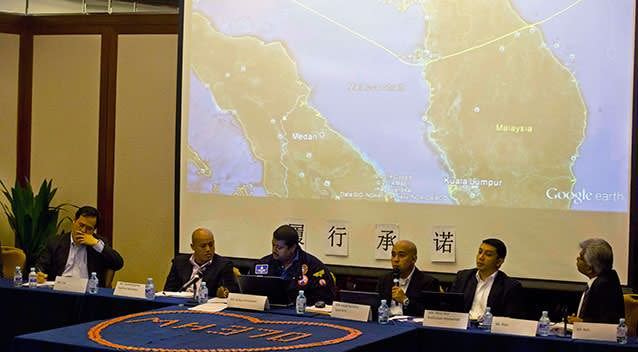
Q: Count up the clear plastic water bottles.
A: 10